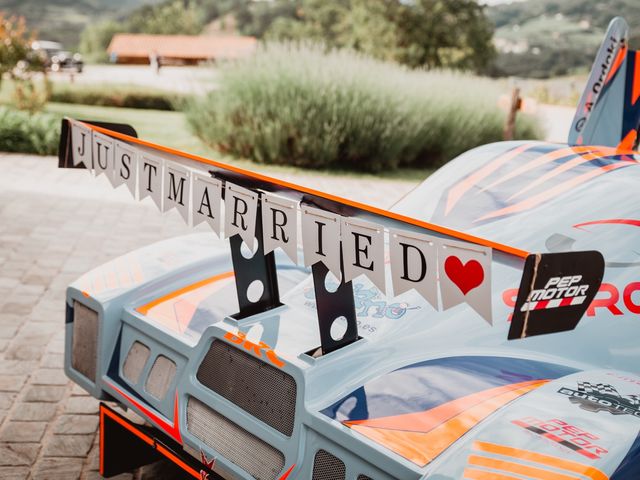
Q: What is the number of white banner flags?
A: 12